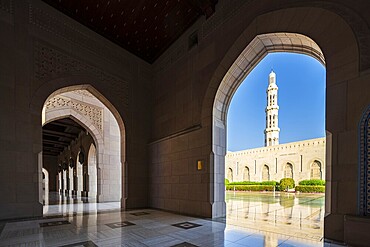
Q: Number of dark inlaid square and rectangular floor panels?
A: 6